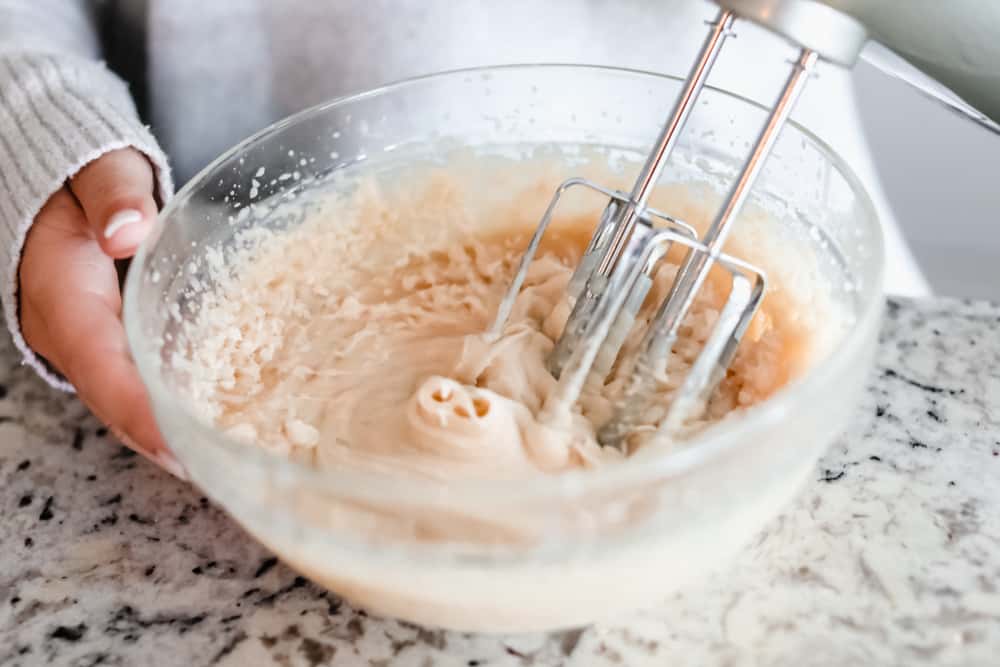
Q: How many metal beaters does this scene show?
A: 2